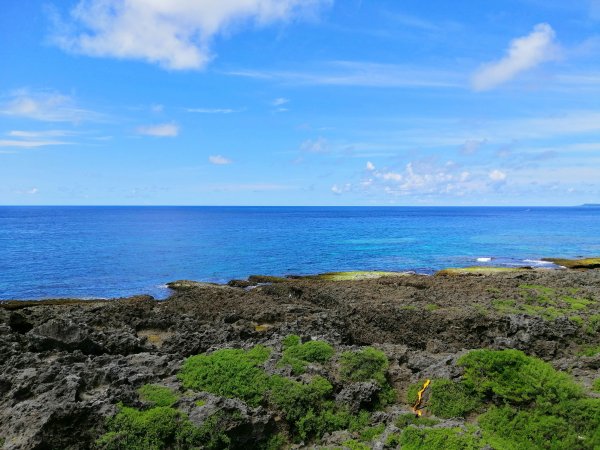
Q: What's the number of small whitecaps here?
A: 2